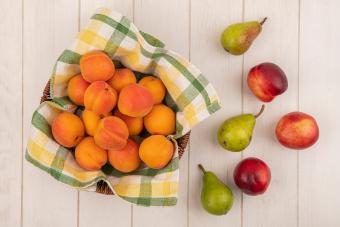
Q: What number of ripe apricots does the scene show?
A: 14